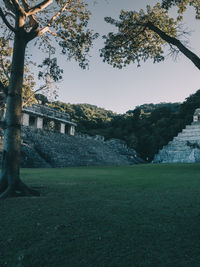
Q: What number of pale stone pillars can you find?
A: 4